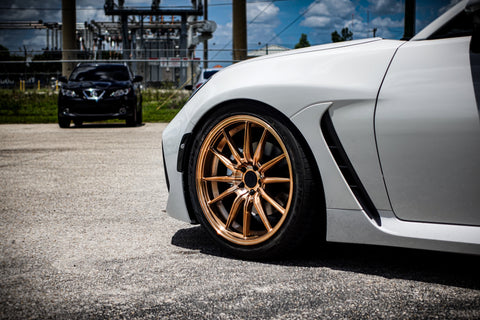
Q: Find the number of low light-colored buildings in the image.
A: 1